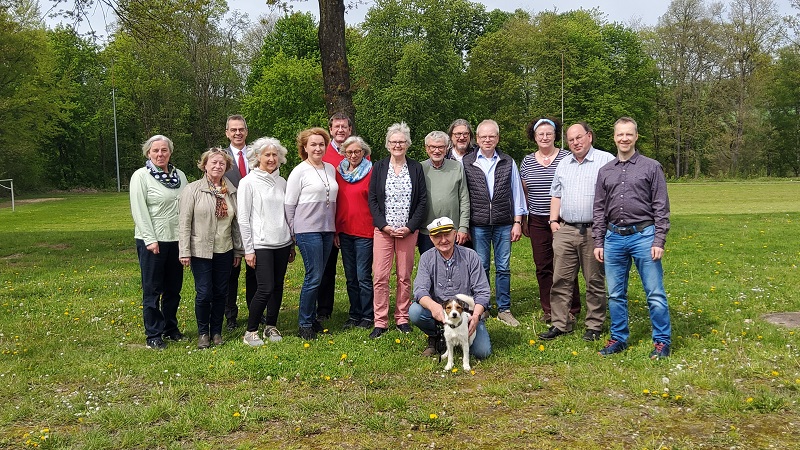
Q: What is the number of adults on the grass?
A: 15